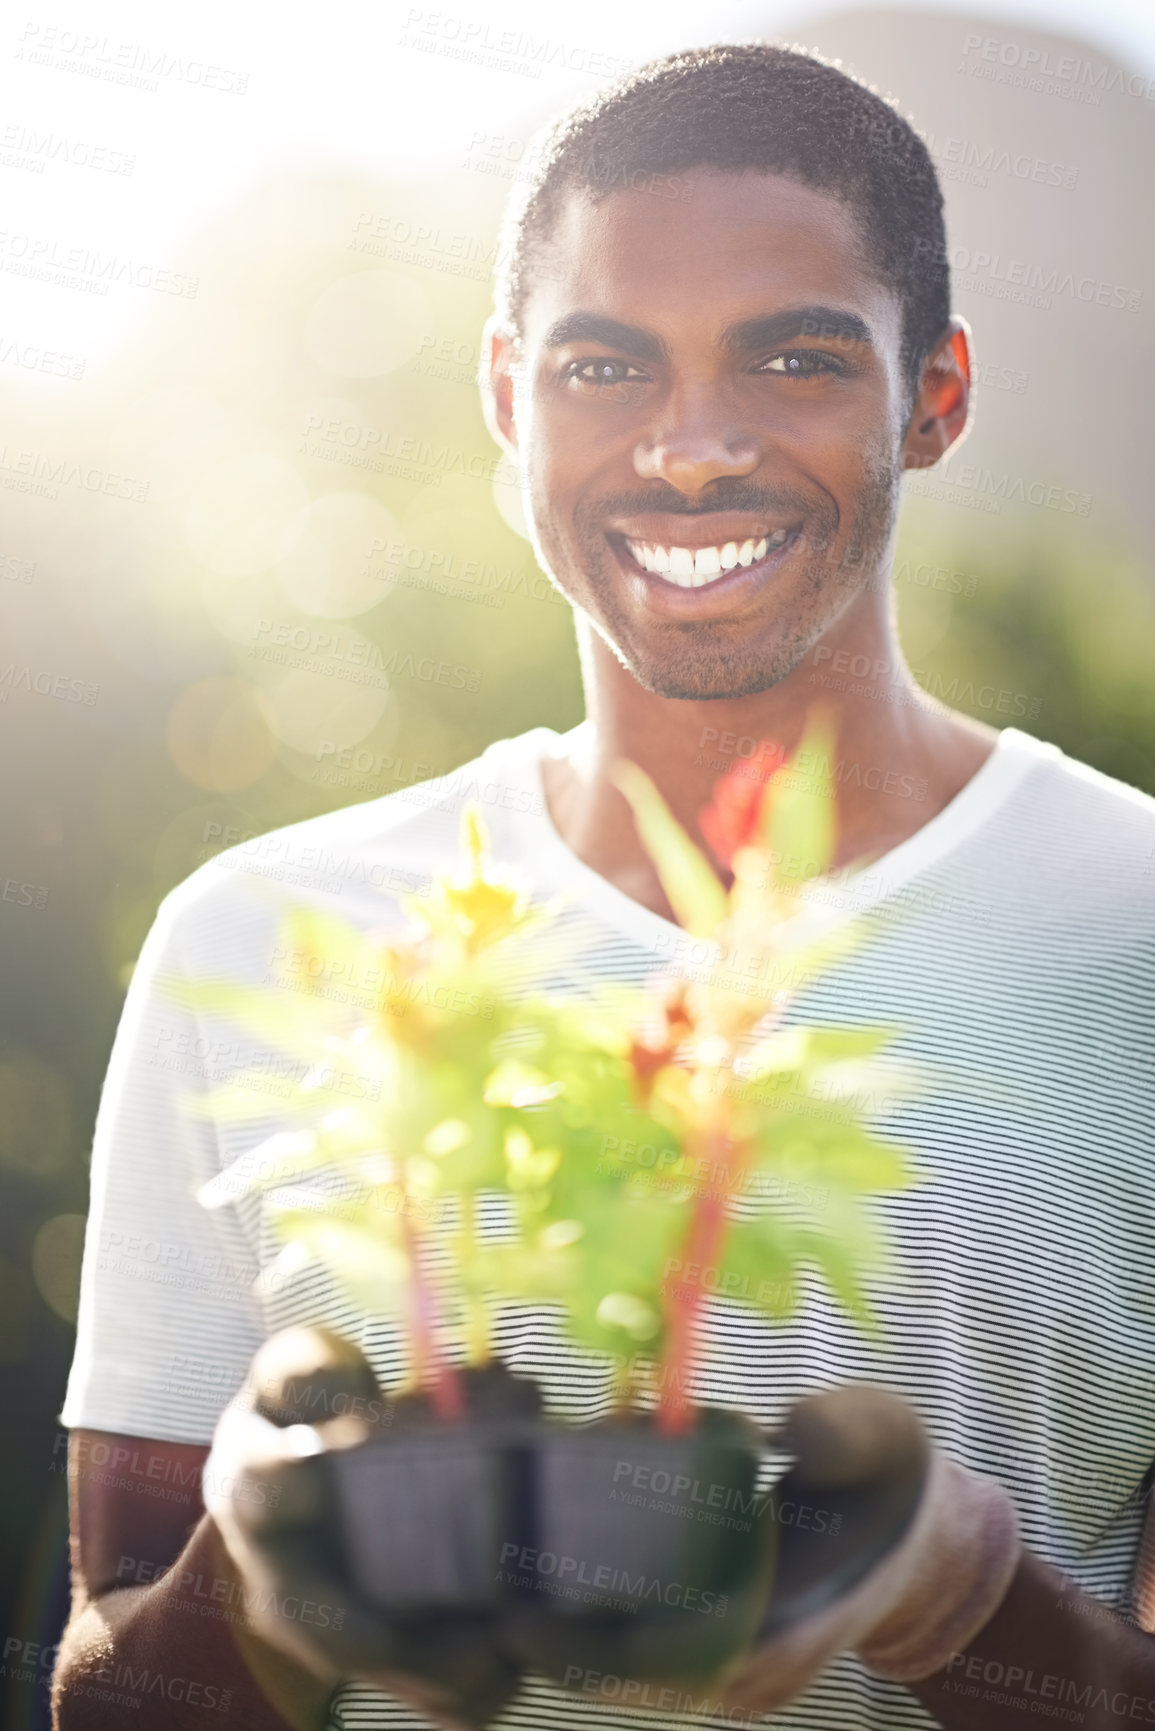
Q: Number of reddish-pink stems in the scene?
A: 2